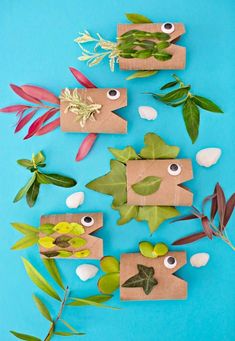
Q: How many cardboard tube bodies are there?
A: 5